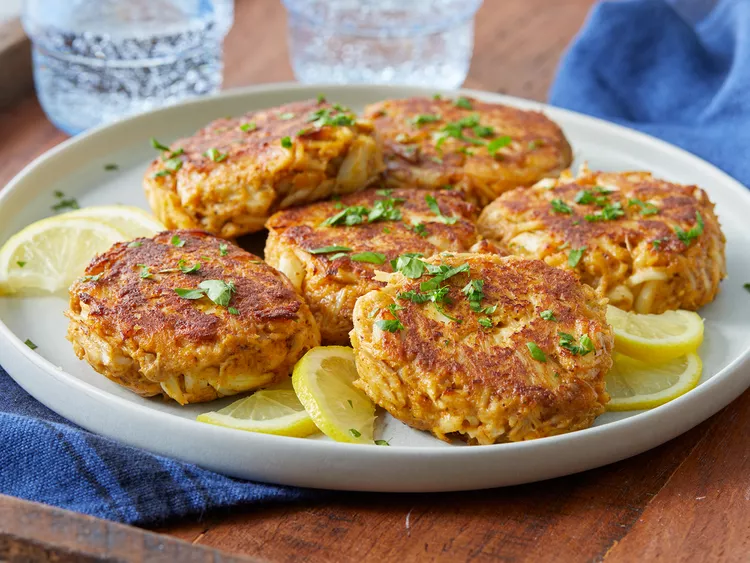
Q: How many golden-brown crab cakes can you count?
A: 6